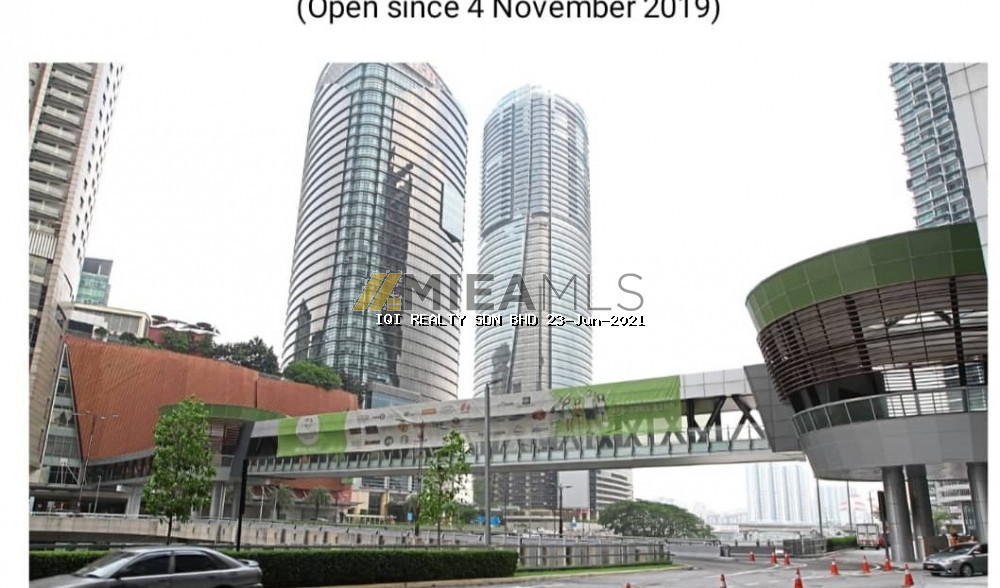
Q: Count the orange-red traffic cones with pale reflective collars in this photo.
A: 10